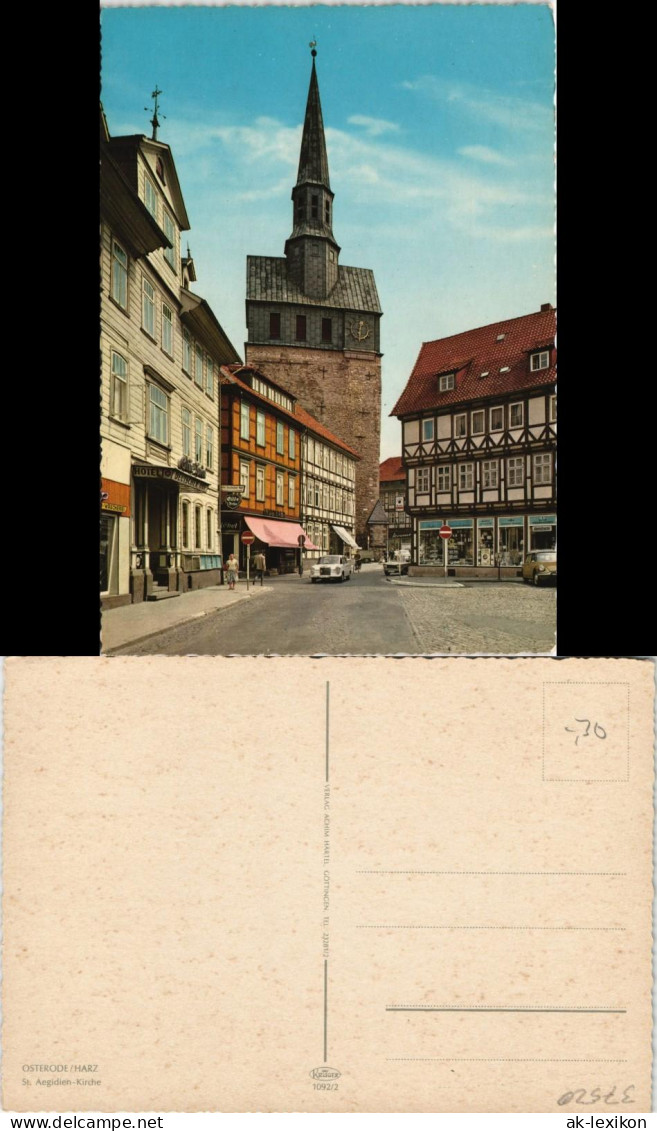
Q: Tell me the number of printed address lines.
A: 4